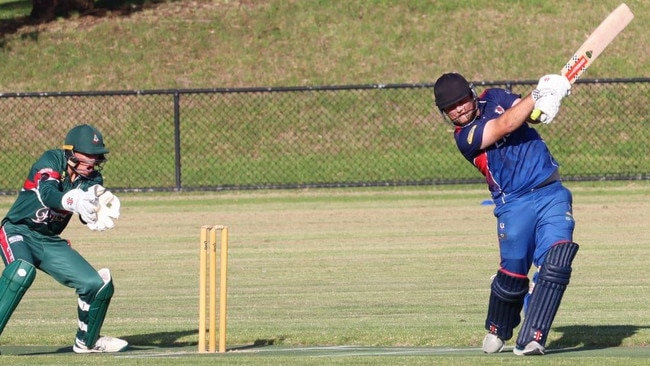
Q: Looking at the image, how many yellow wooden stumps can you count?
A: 3